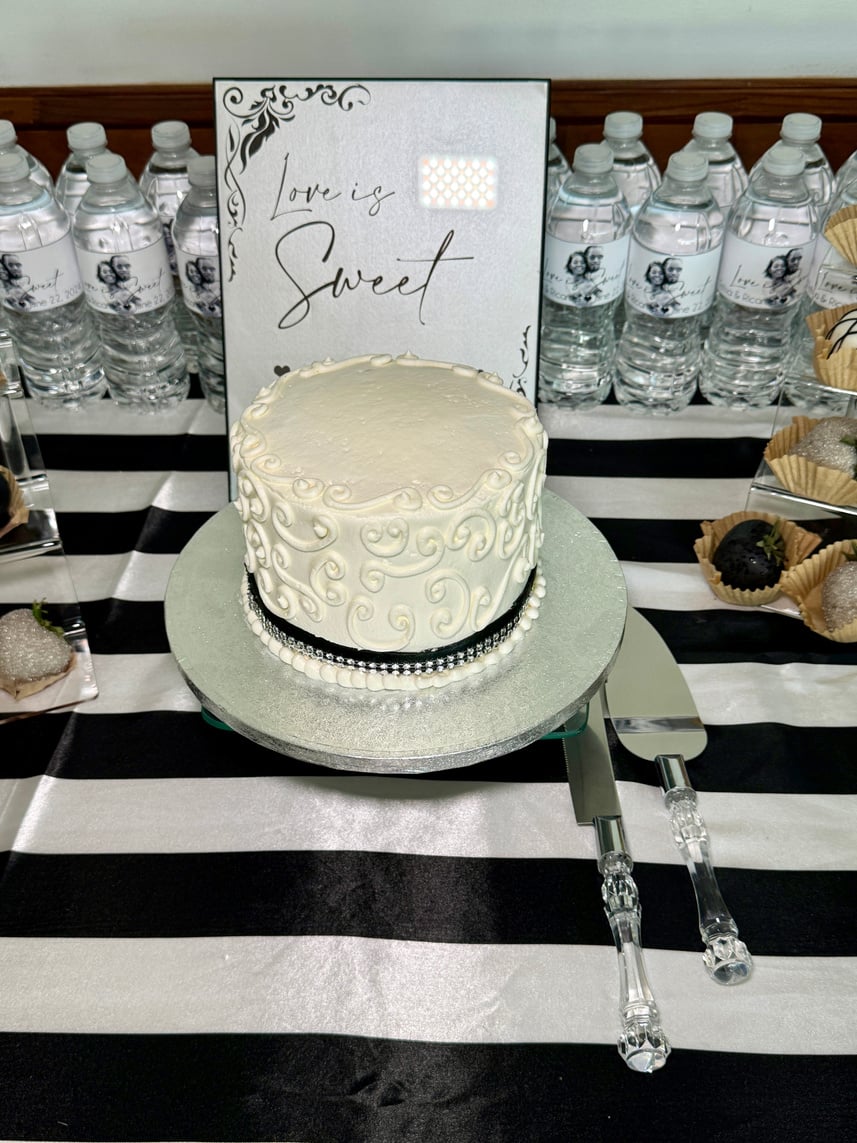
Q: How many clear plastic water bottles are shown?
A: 15